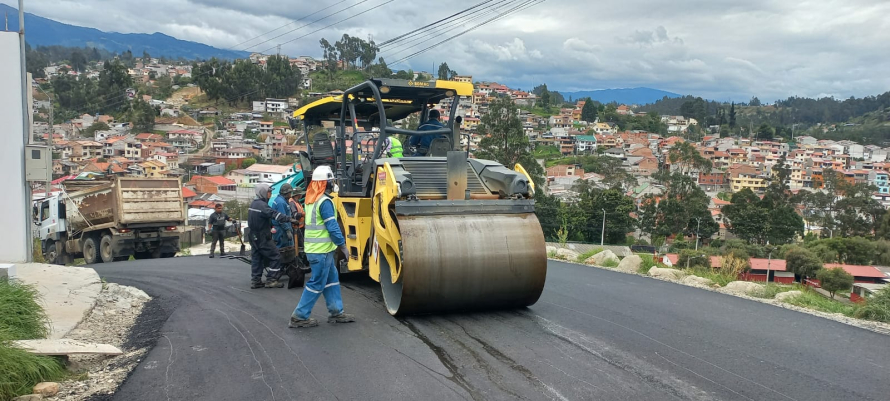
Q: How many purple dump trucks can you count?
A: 0